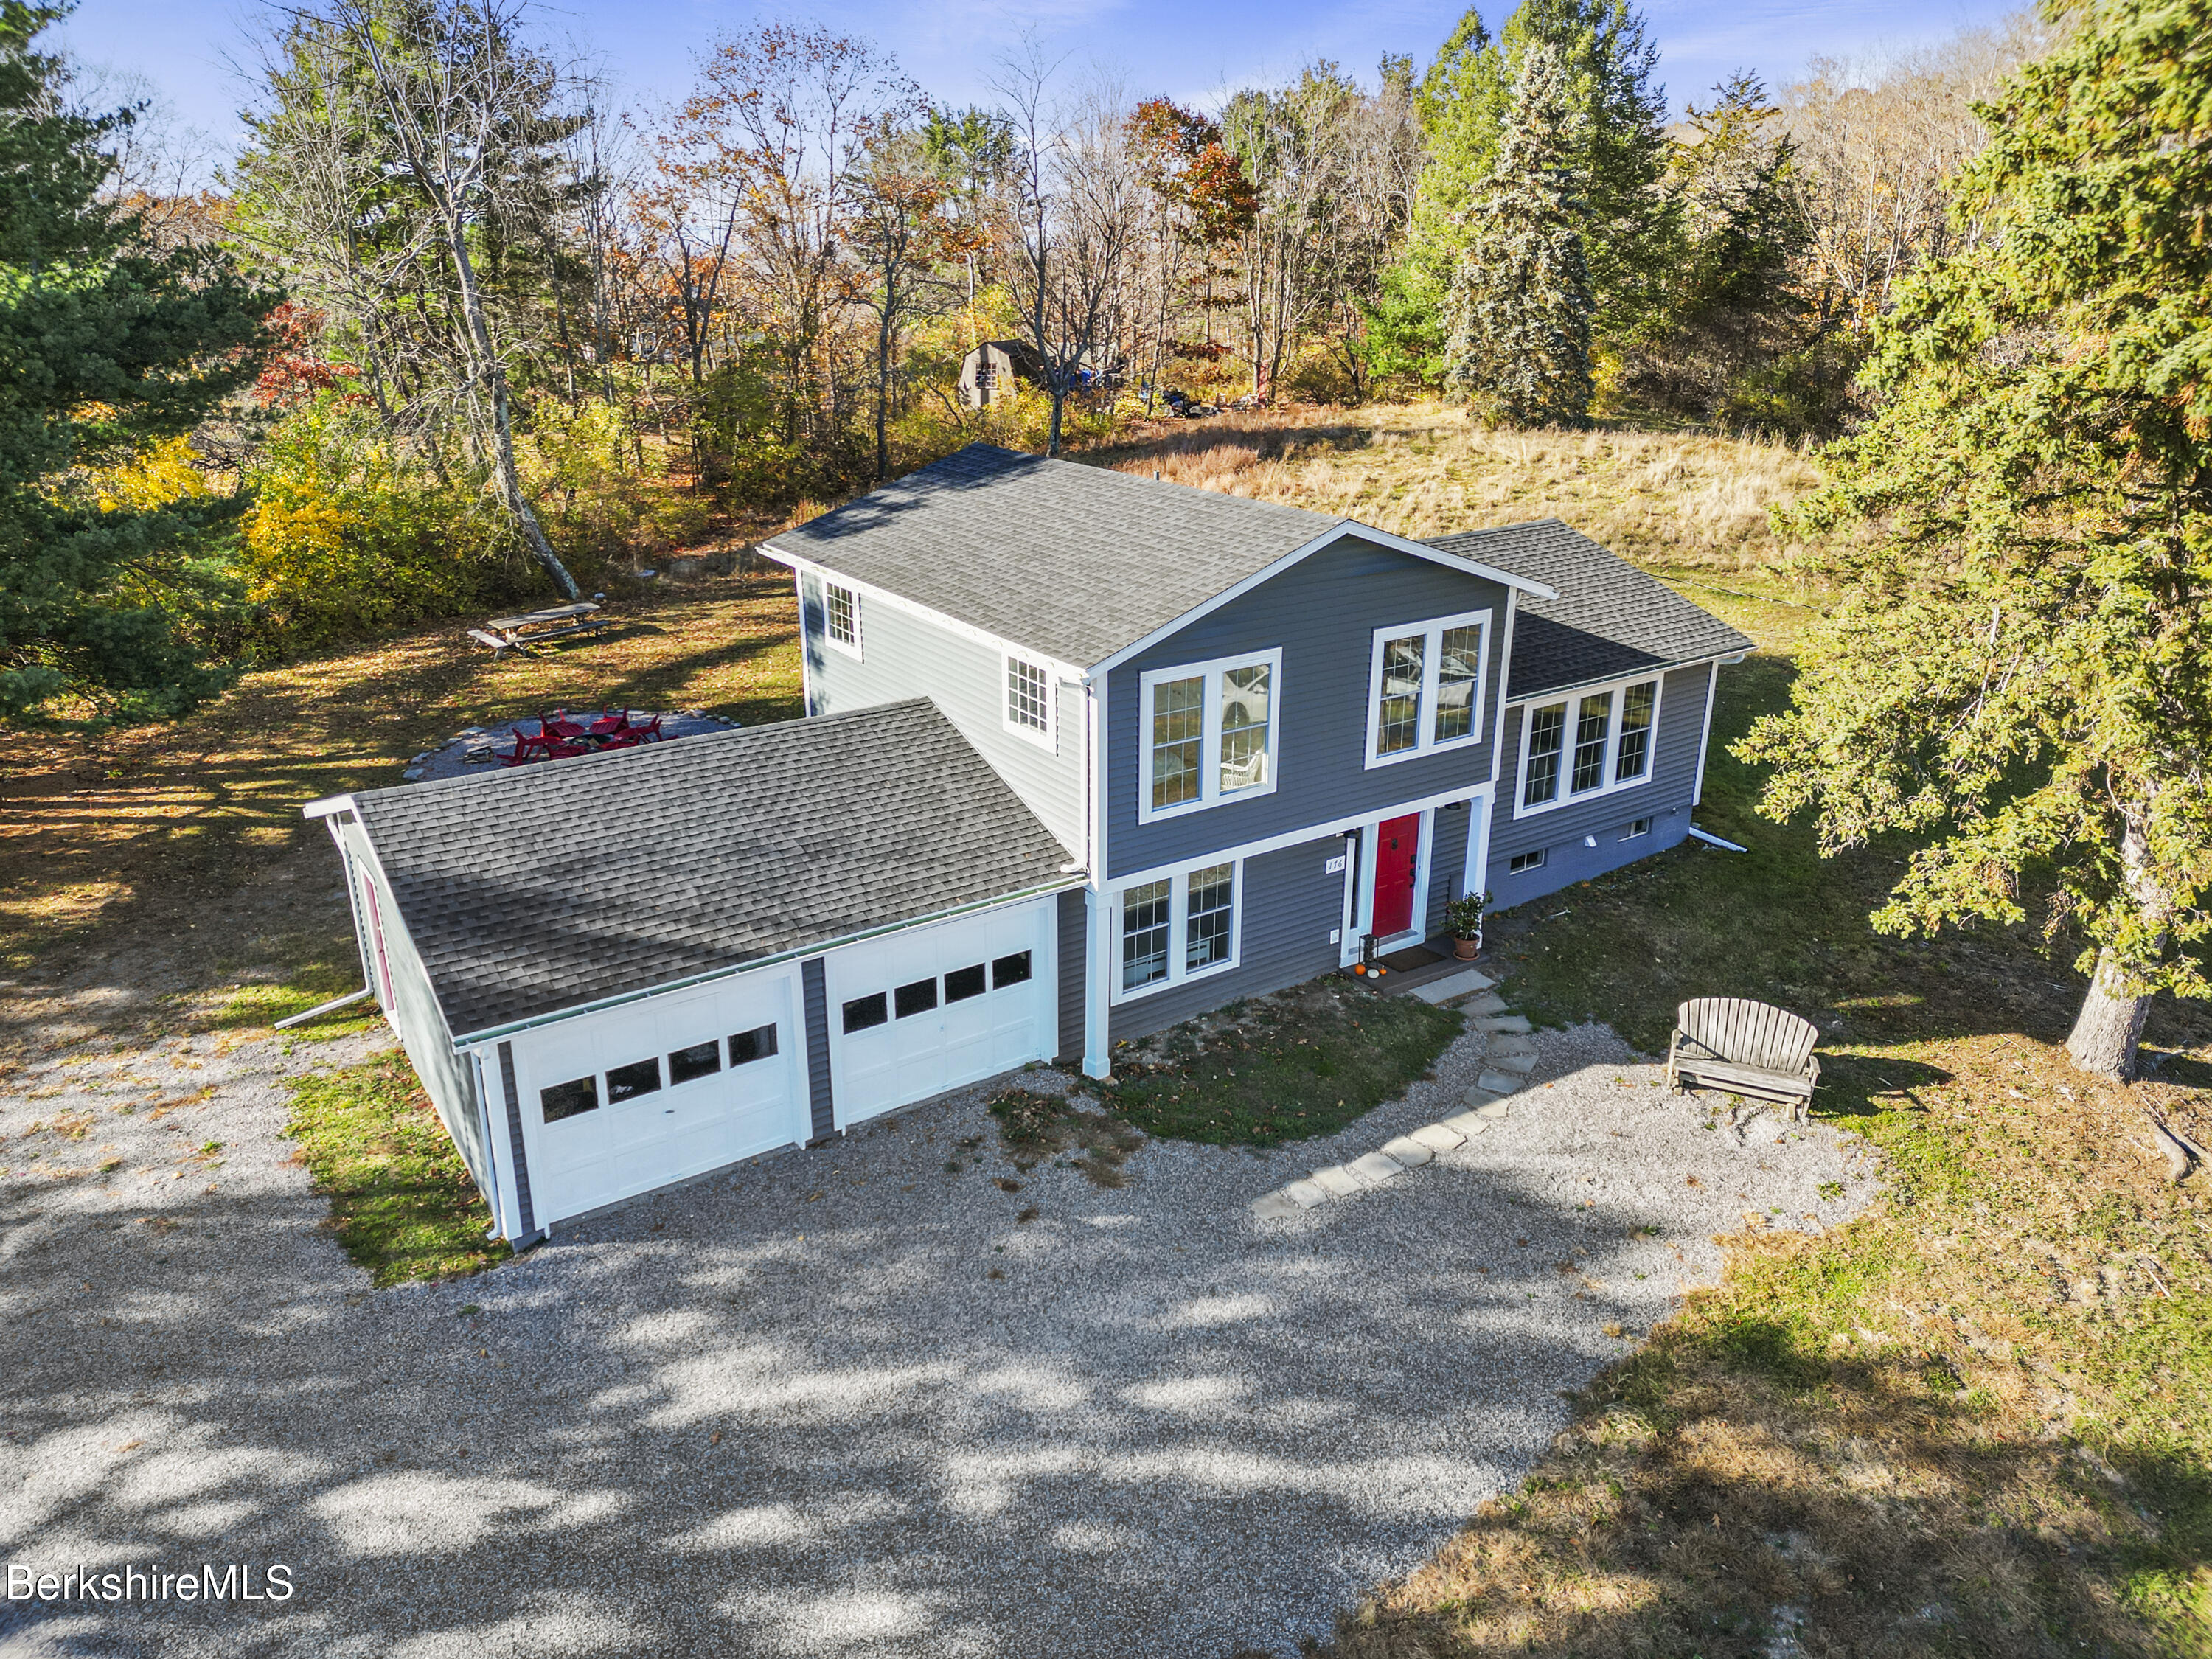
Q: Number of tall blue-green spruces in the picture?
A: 1